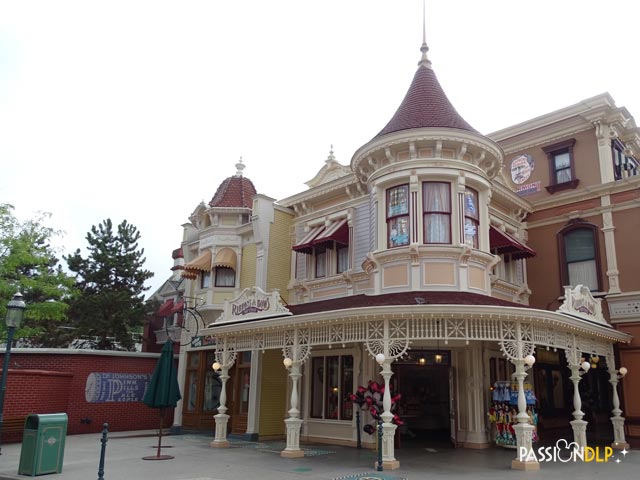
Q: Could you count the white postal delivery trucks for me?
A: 0